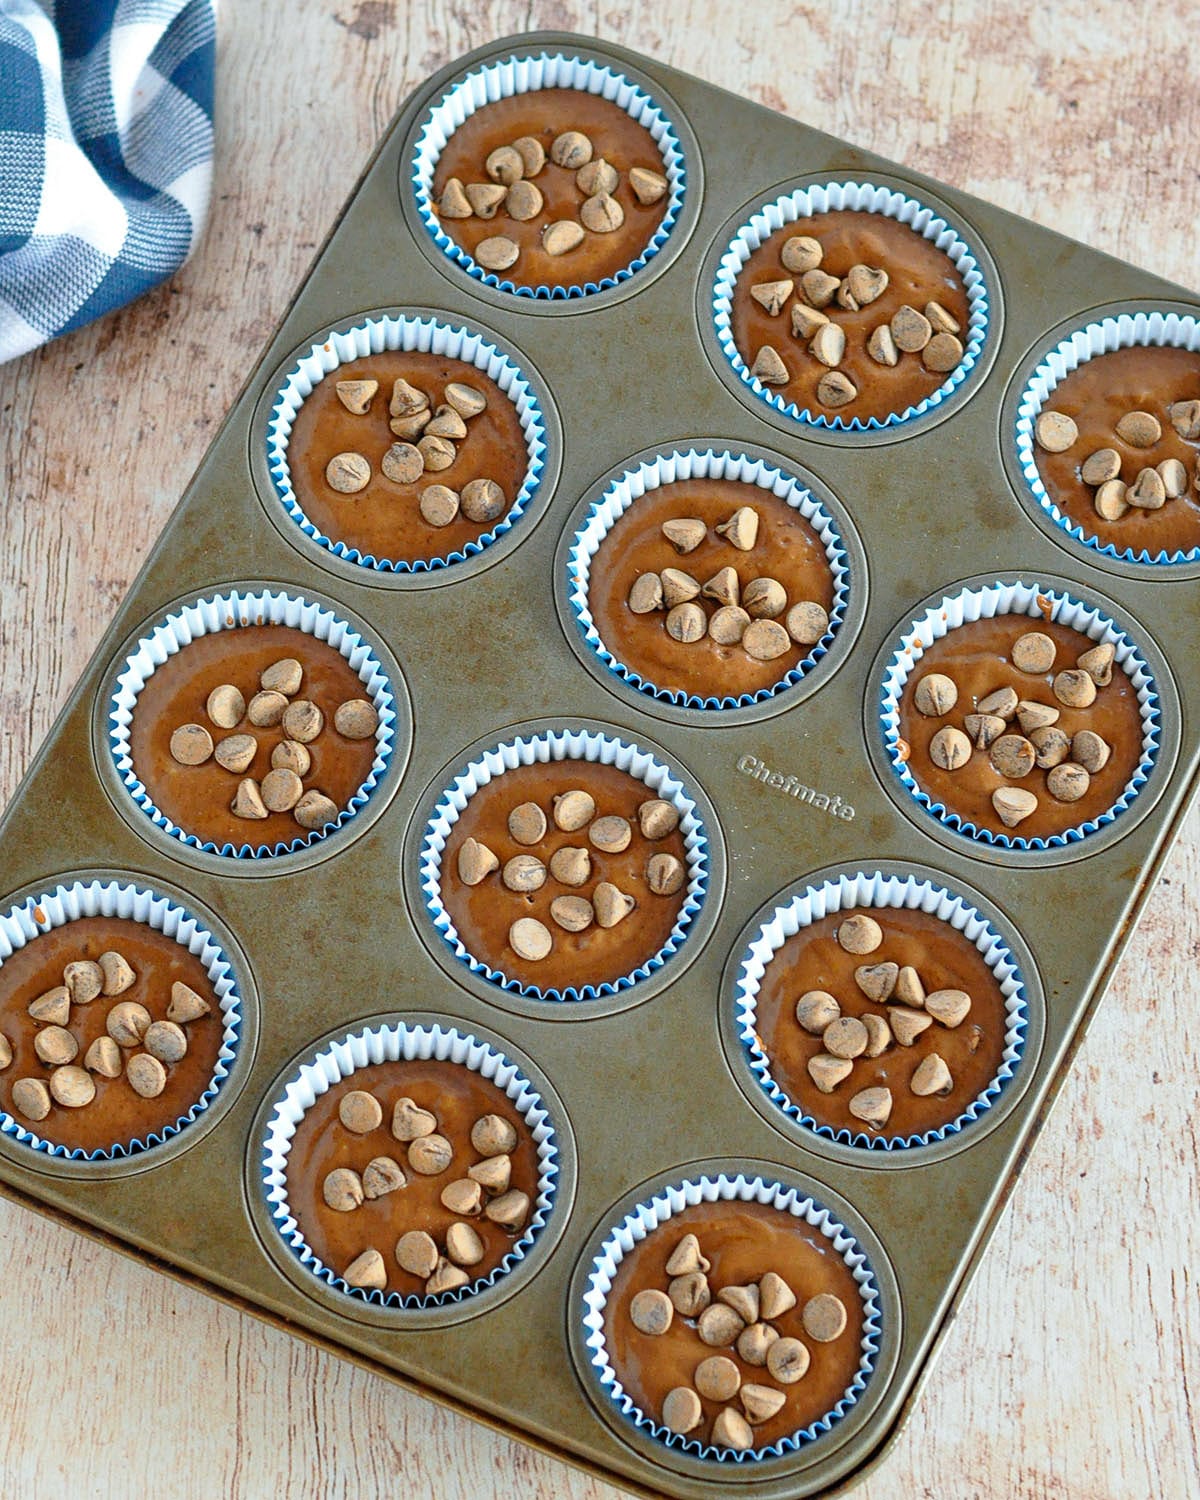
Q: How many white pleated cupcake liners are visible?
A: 12